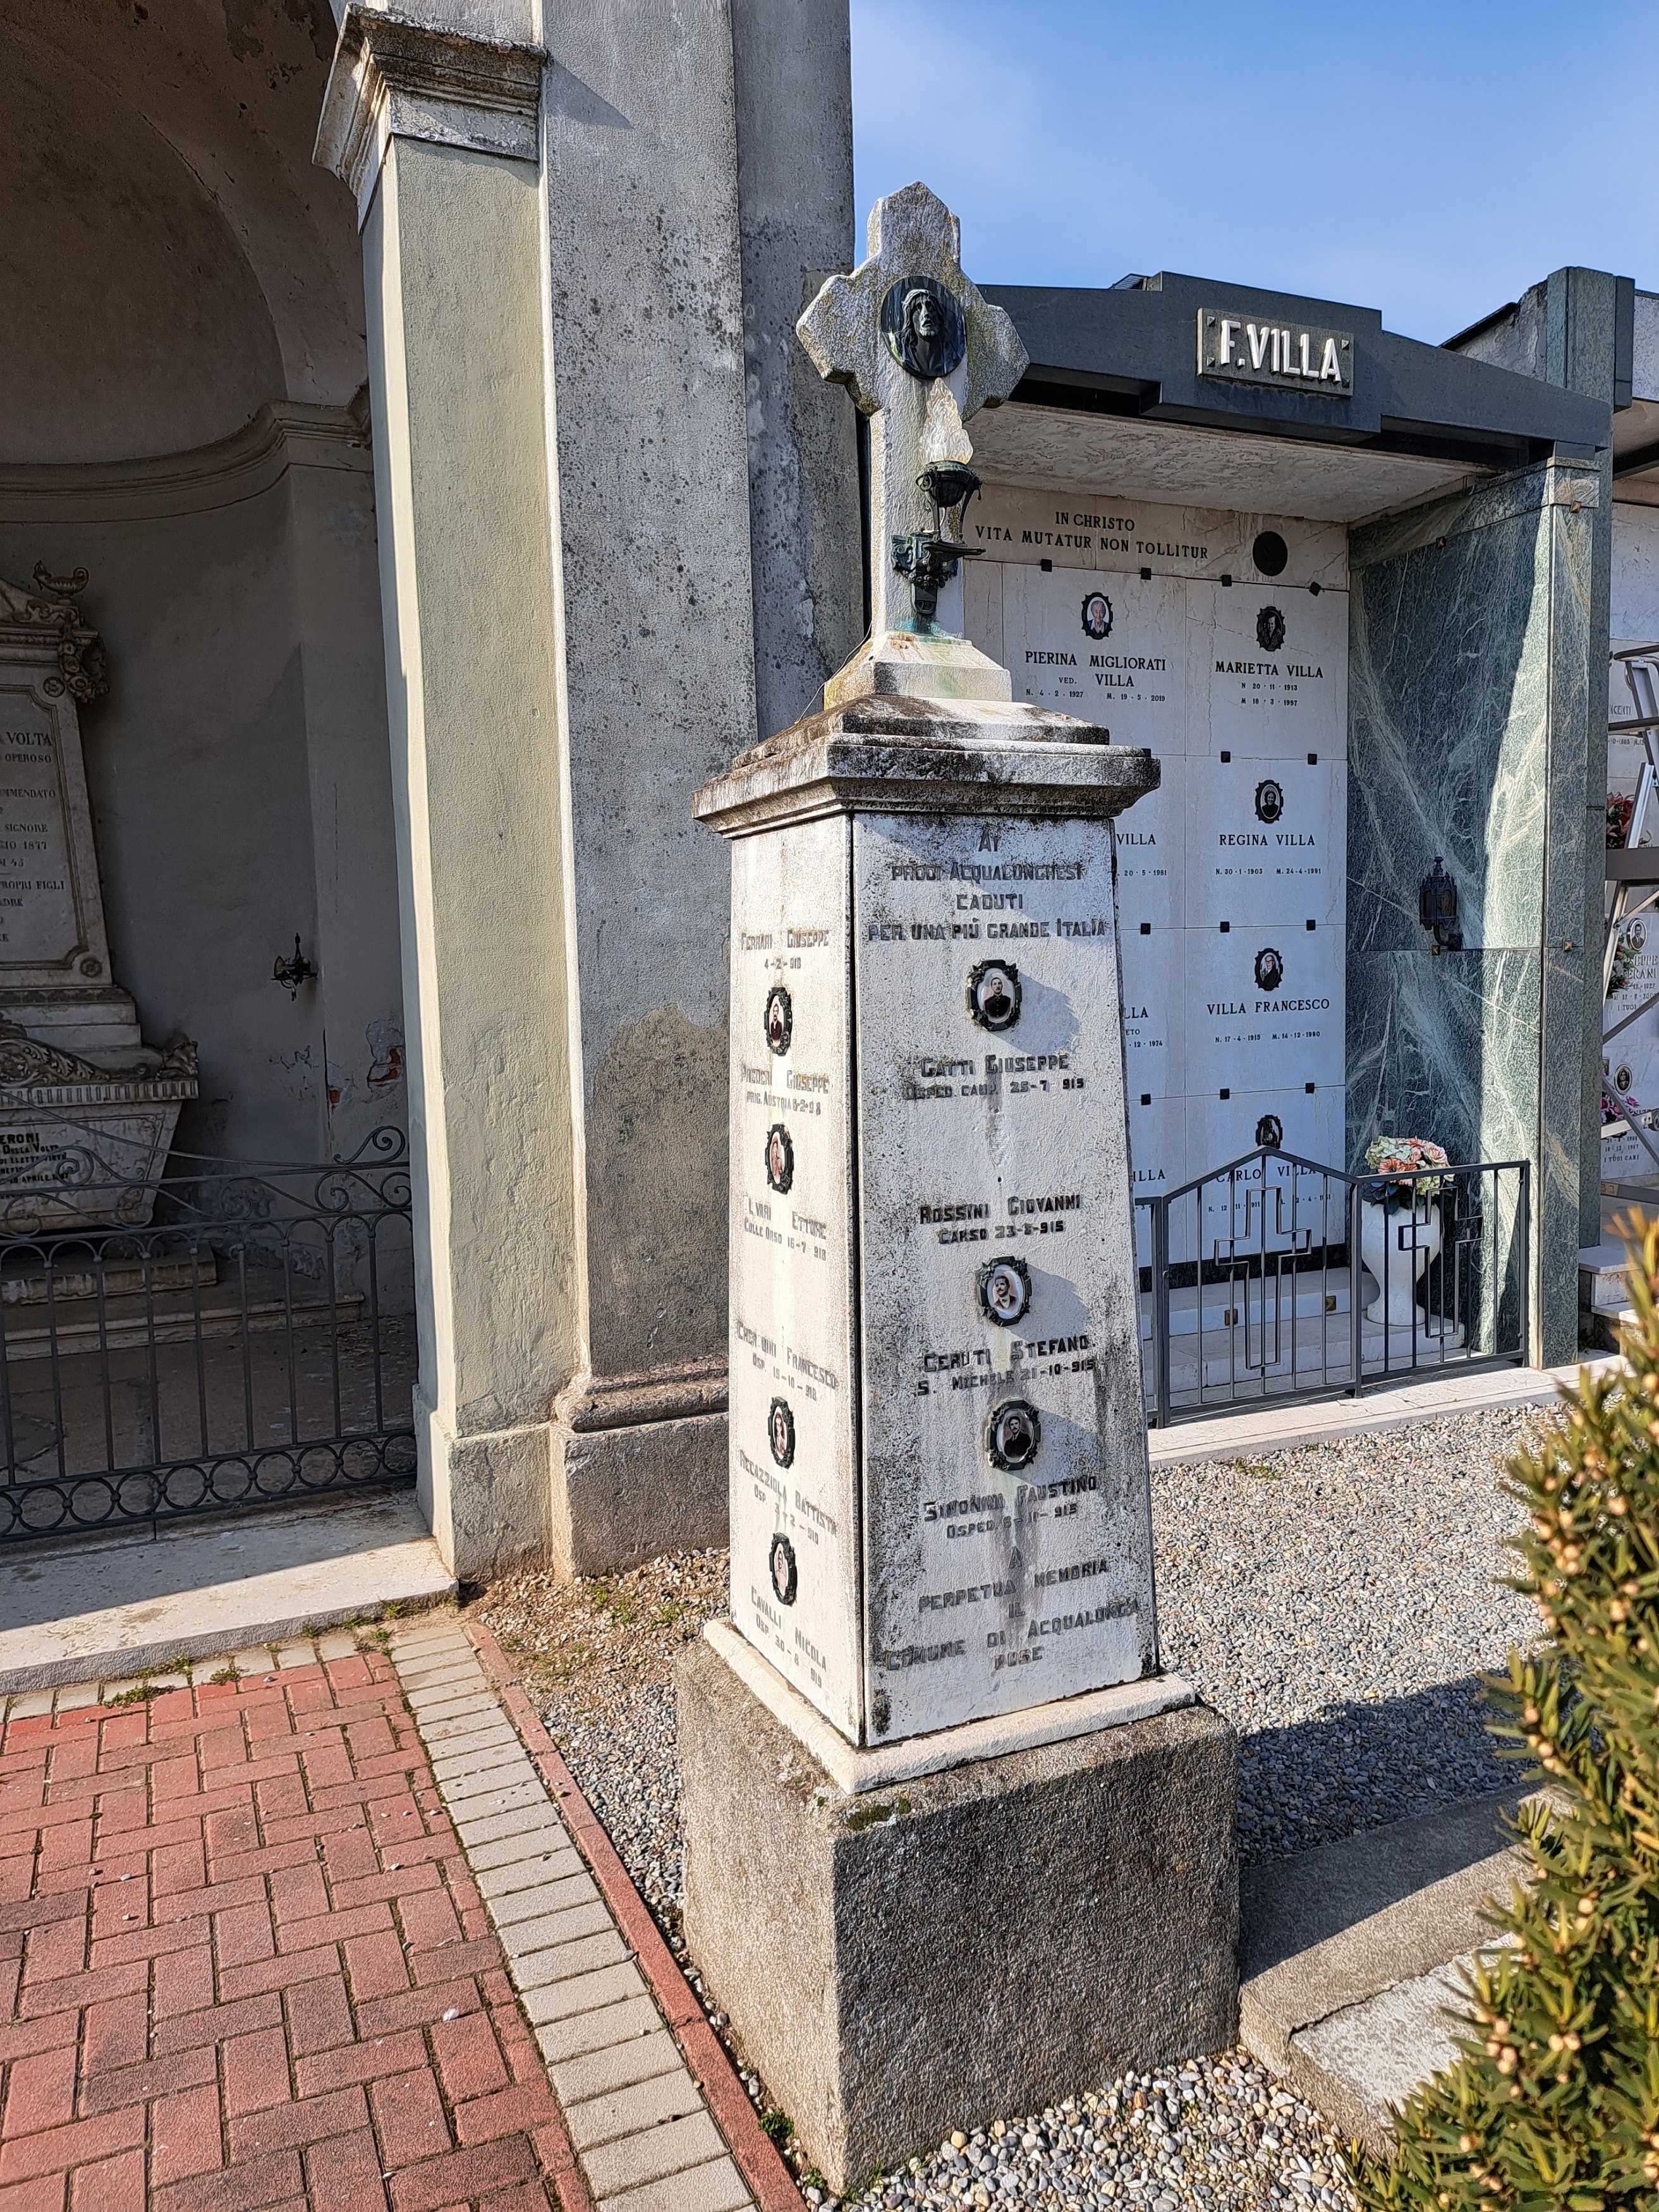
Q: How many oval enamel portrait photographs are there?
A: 14